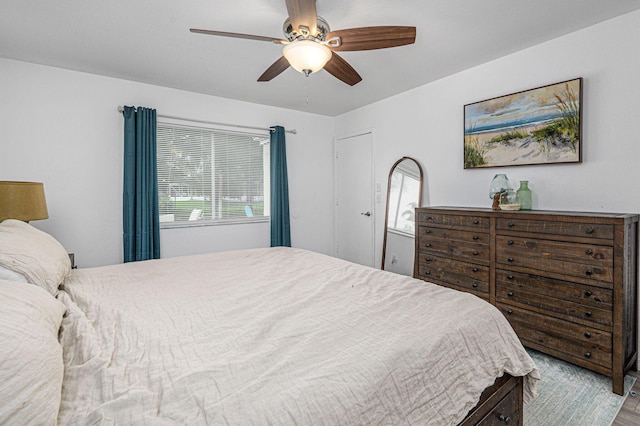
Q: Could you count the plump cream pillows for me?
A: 2